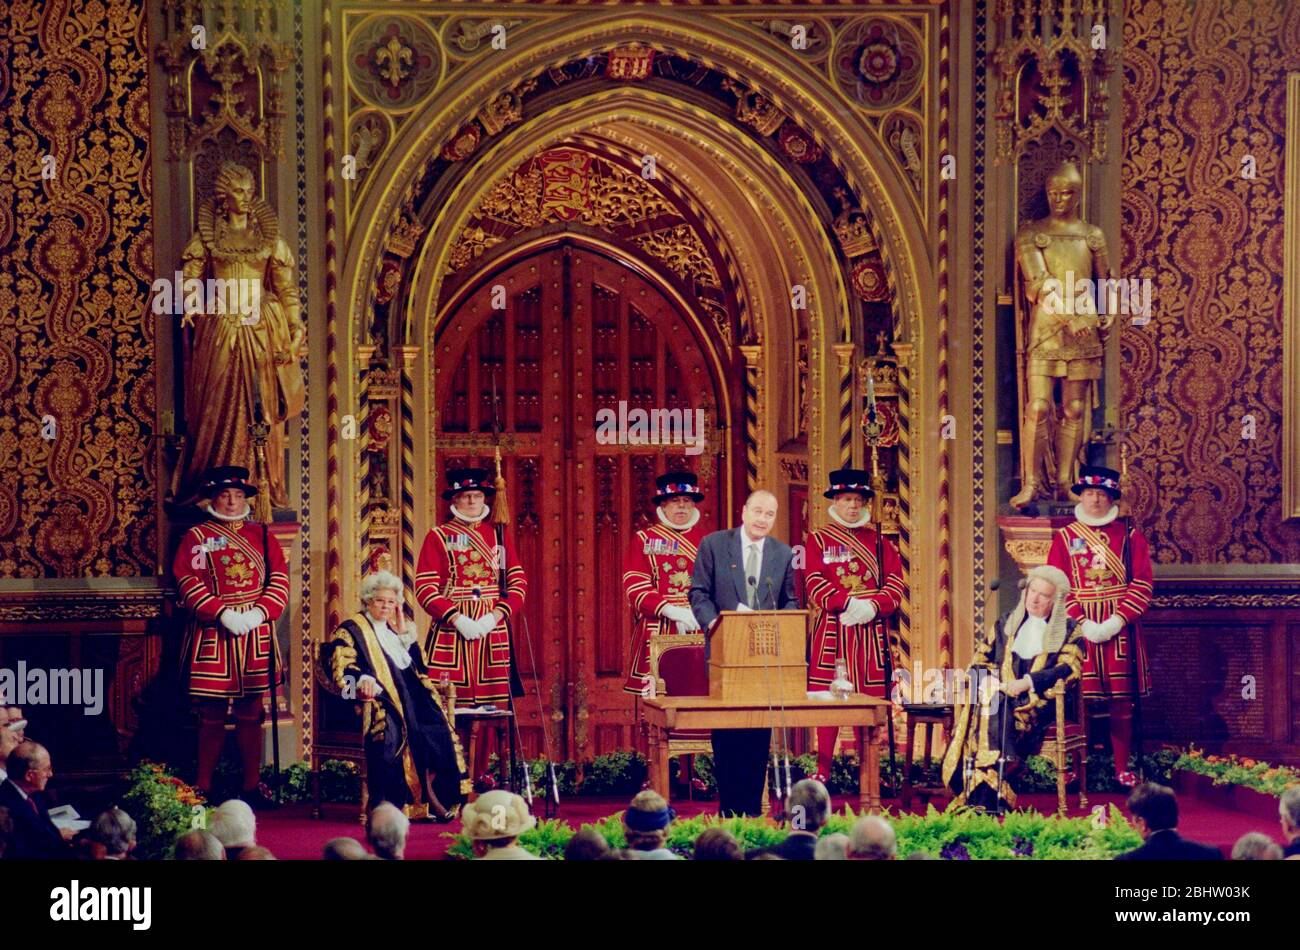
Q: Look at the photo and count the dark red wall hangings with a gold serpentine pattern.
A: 2